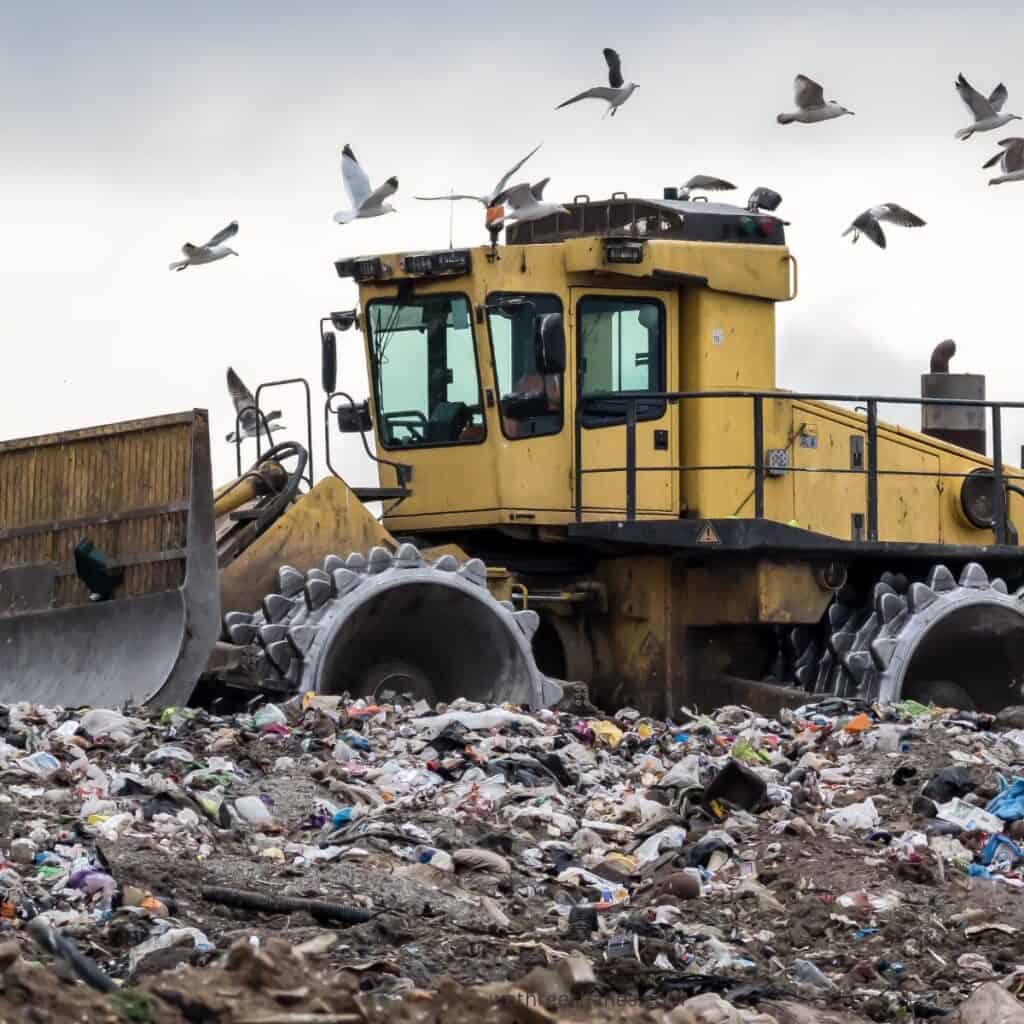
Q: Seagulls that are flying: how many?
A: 11